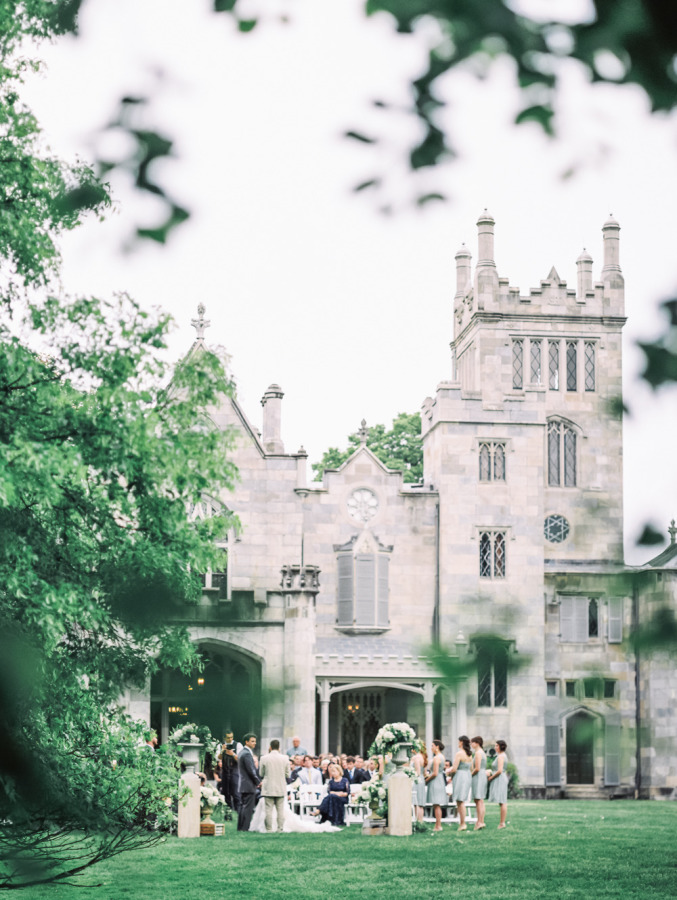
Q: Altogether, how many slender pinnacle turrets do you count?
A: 4